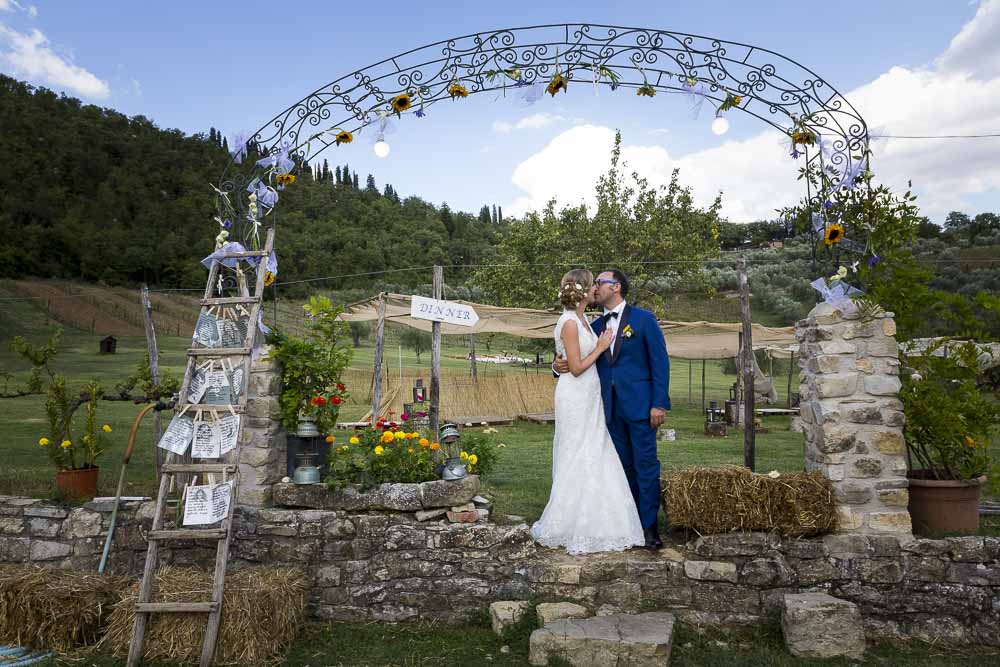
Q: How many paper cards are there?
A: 11